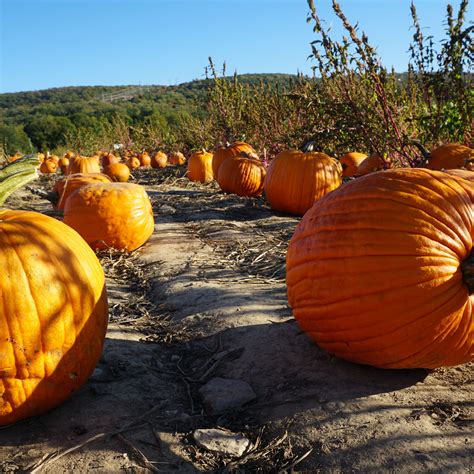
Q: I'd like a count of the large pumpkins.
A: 2